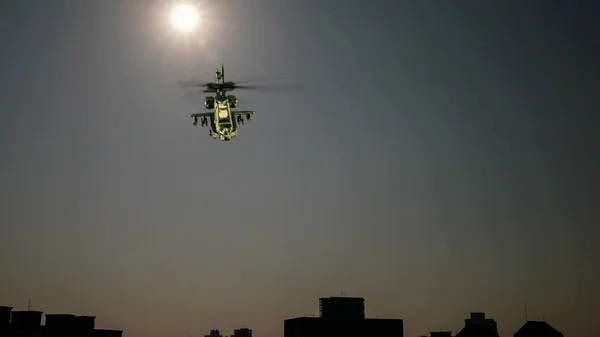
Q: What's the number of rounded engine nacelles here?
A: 2